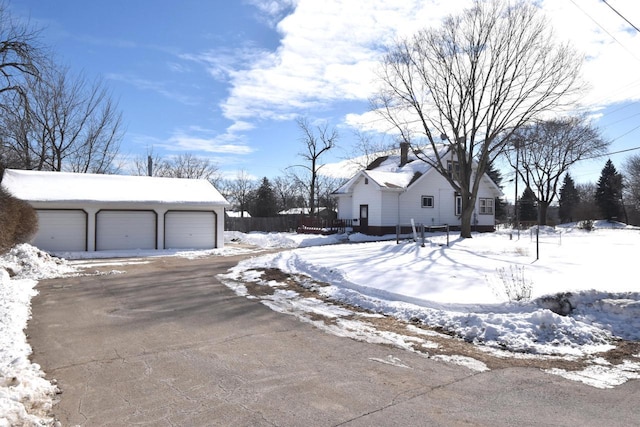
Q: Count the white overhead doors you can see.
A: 3